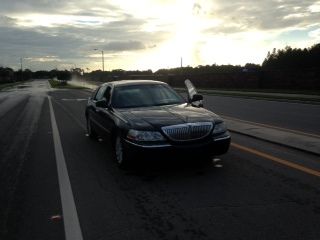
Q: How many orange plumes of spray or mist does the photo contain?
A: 0